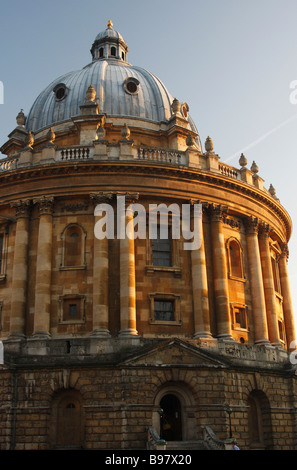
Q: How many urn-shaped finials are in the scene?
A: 12